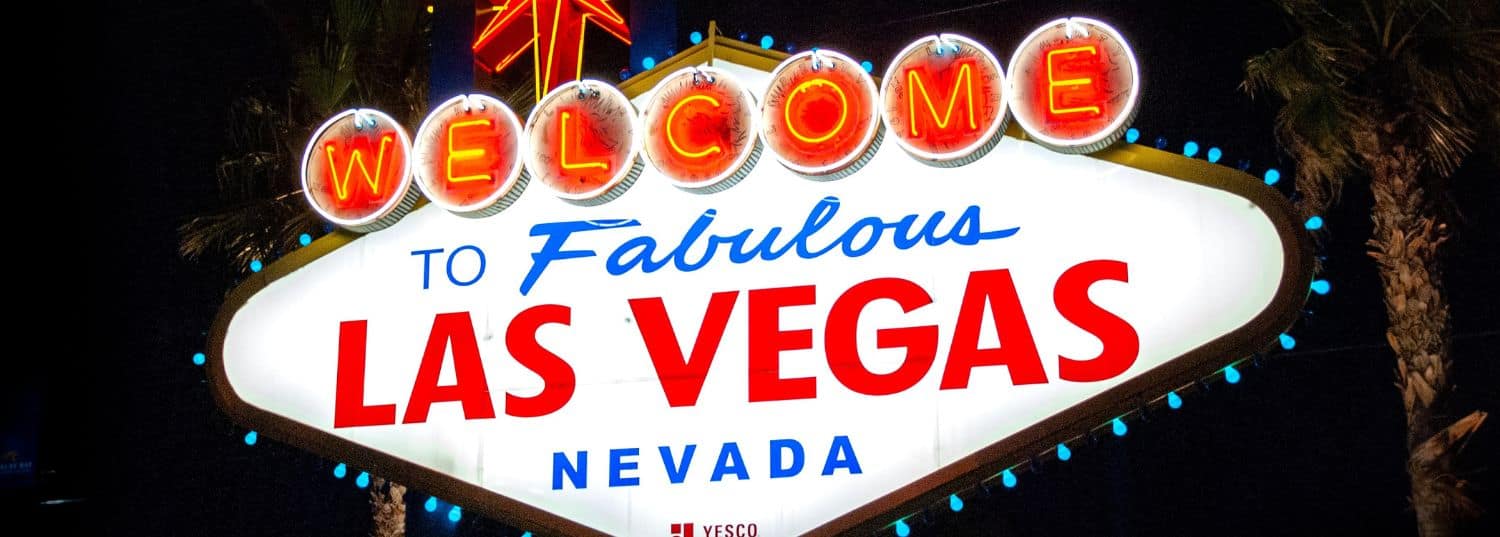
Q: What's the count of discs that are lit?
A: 7